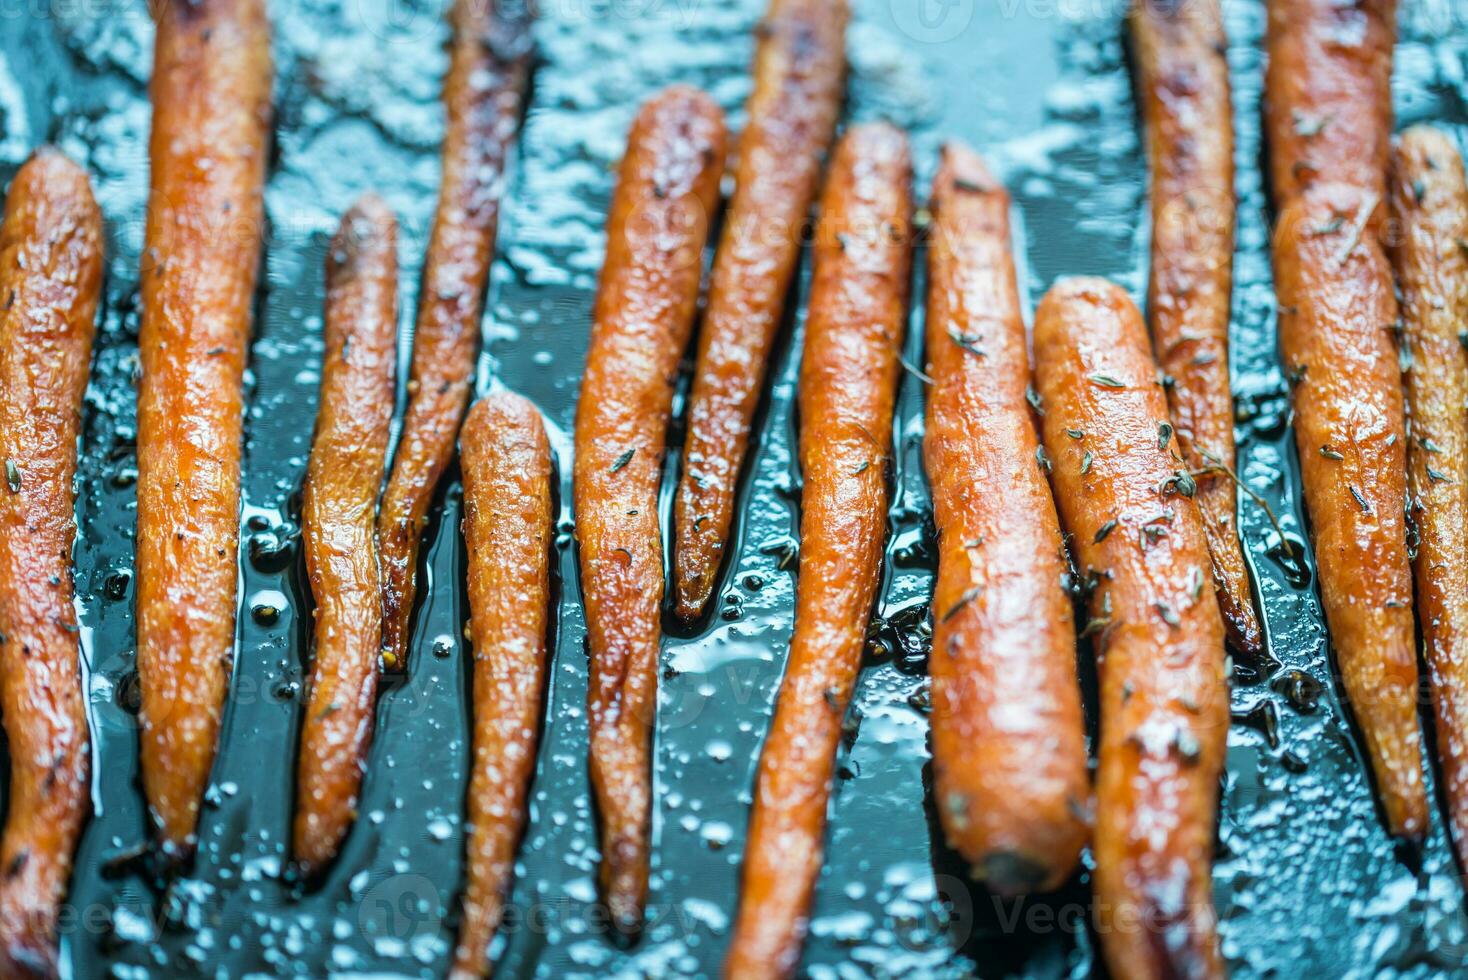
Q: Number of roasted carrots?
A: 13